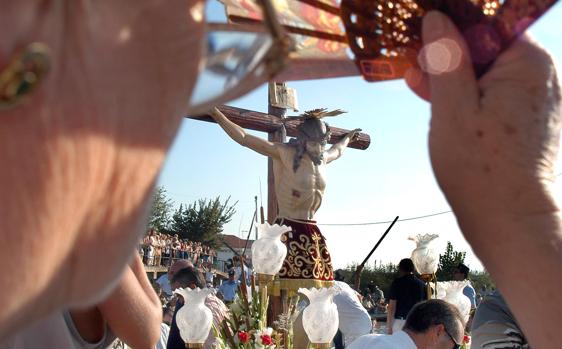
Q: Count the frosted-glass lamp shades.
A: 5